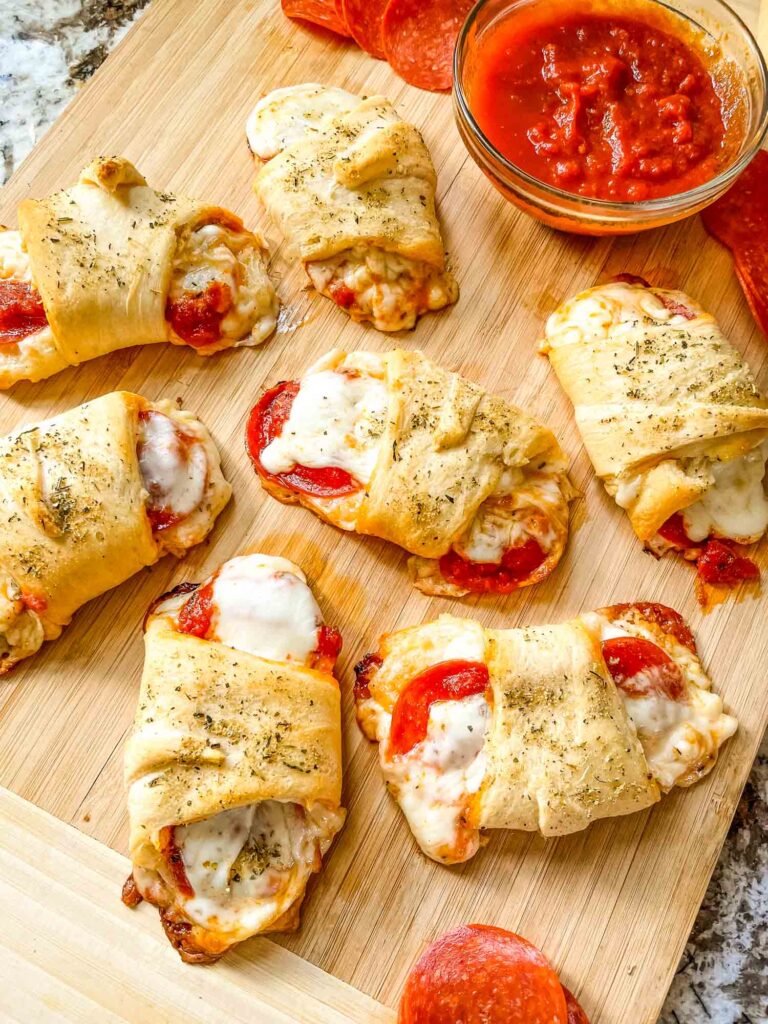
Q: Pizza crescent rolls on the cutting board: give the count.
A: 7